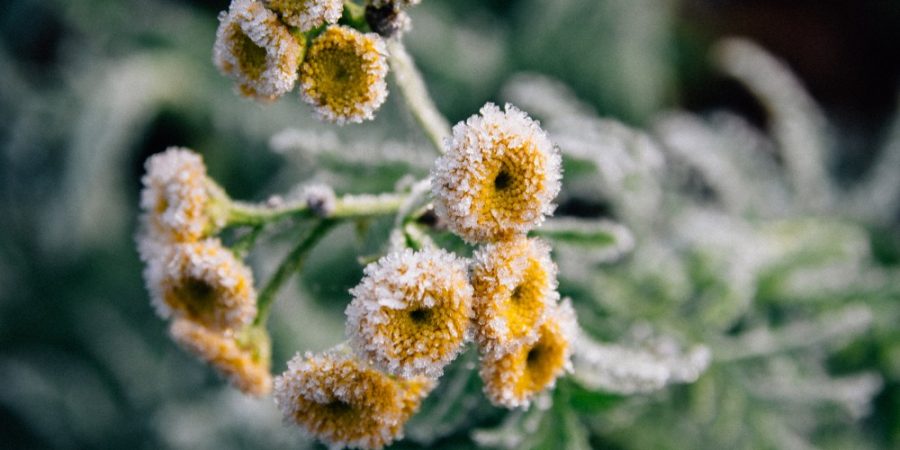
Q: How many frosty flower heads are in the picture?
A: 11